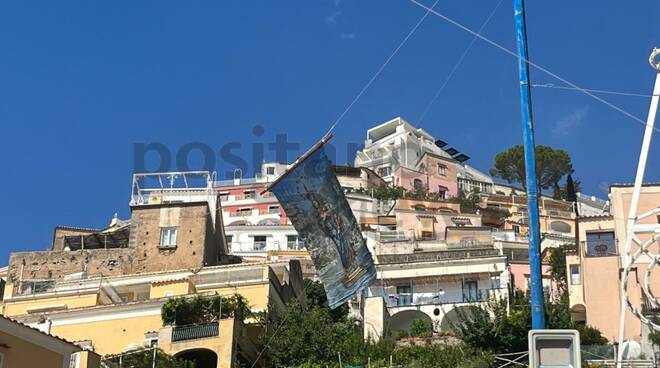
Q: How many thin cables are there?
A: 4